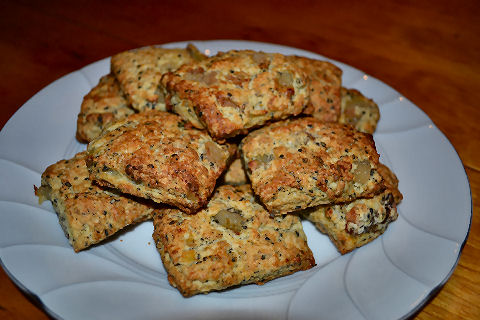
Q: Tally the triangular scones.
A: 0